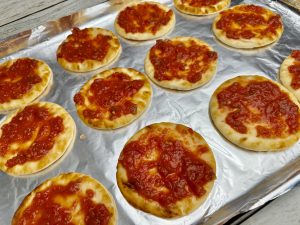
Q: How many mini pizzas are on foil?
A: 12